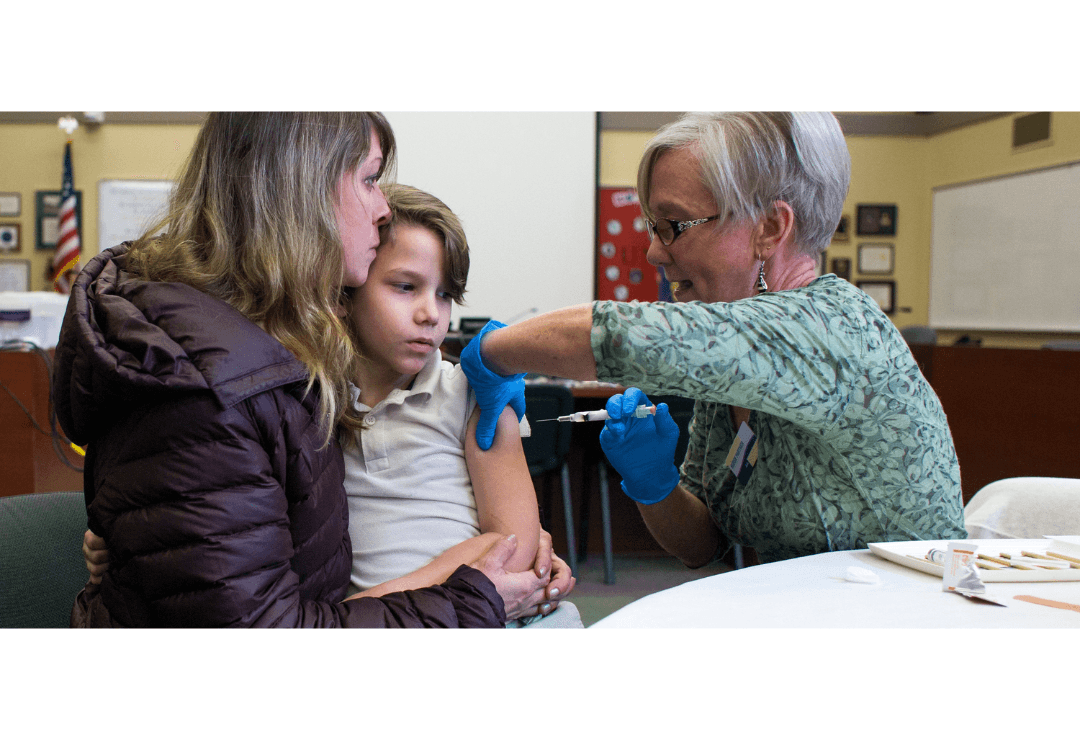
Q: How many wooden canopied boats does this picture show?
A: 0